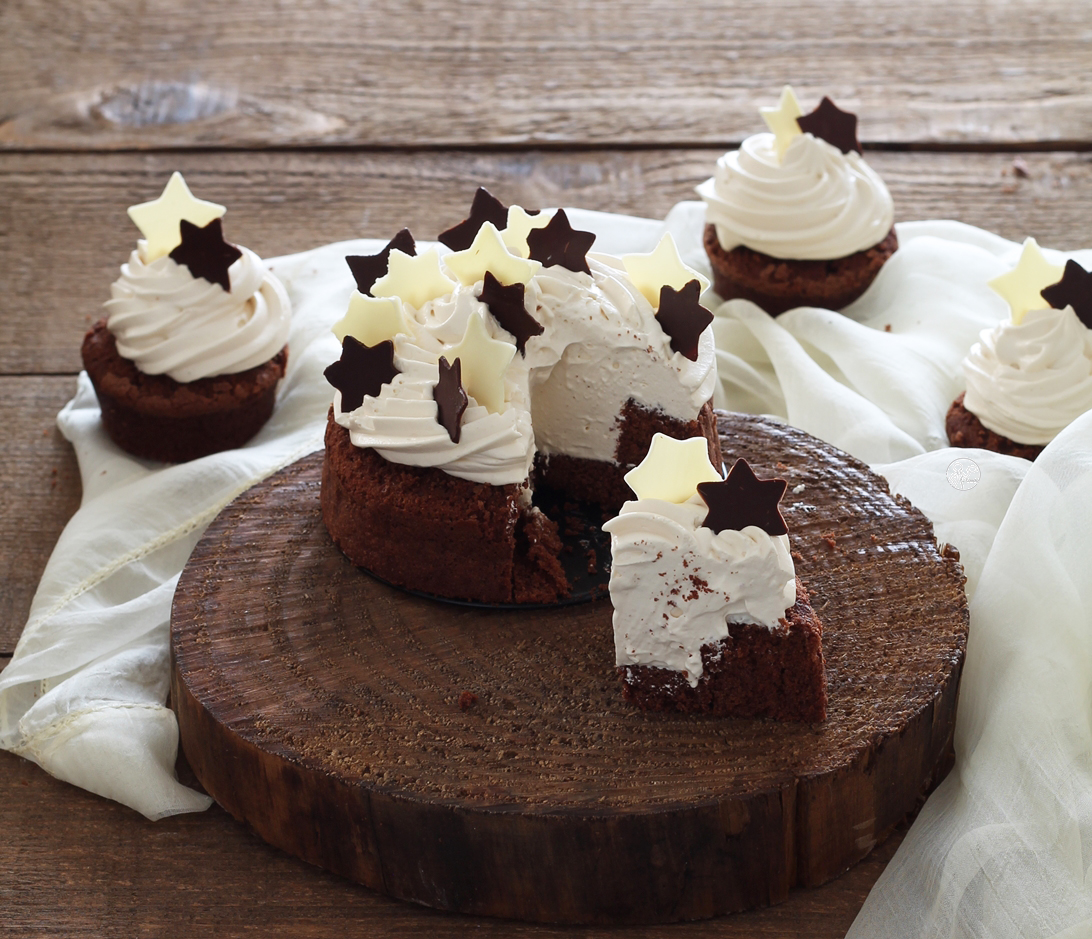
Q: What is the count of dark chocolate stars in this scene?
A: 11